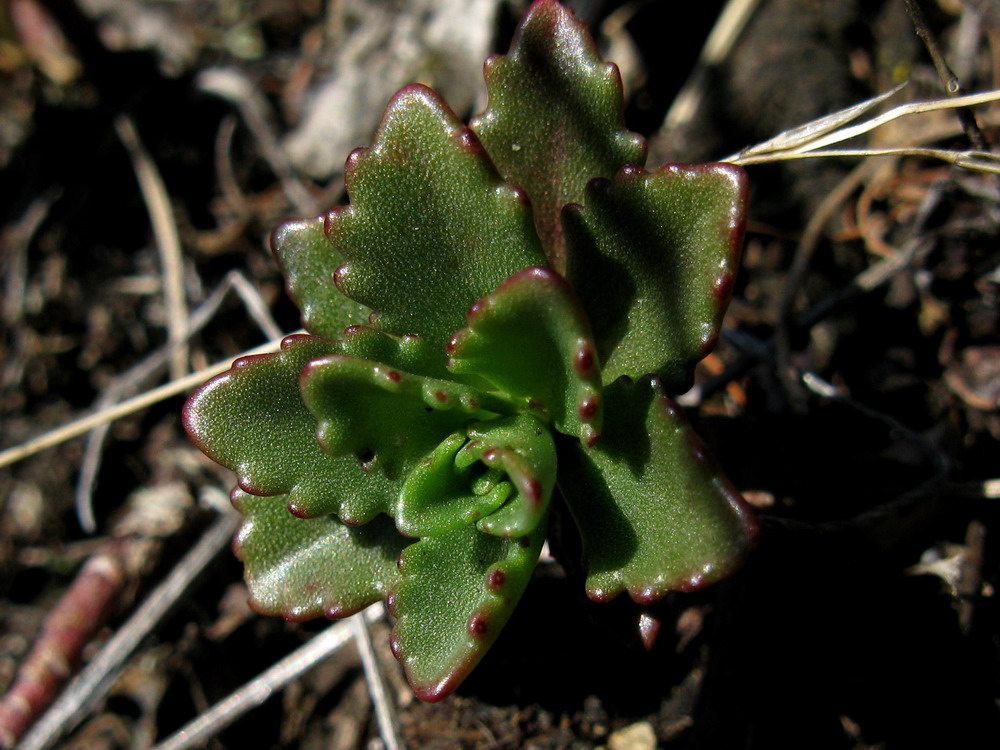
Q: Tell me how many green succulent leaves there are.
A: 12